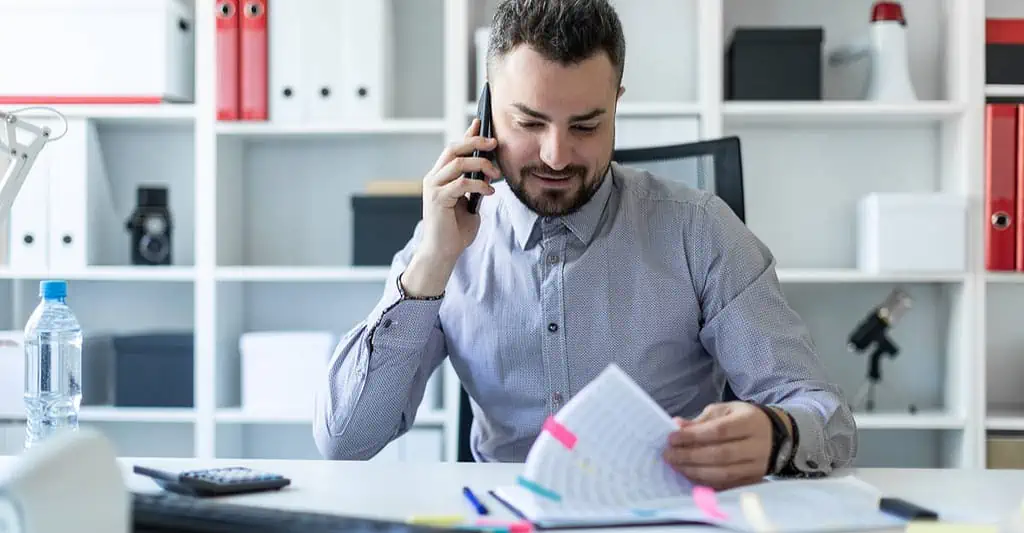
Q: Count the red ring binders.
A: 4